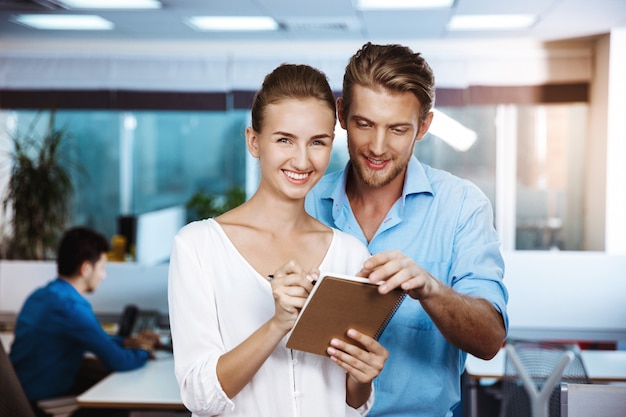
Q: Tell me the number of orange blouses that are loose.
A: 0